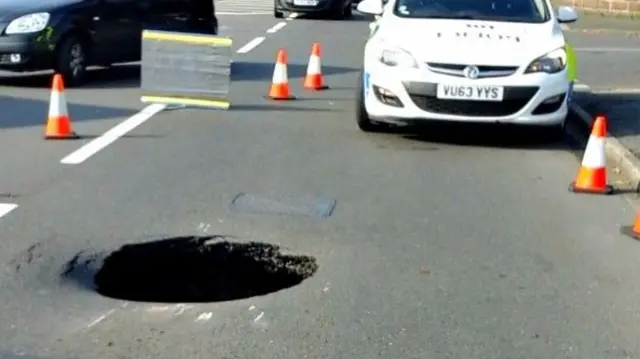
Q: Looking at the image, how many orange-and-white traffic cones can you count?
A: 5